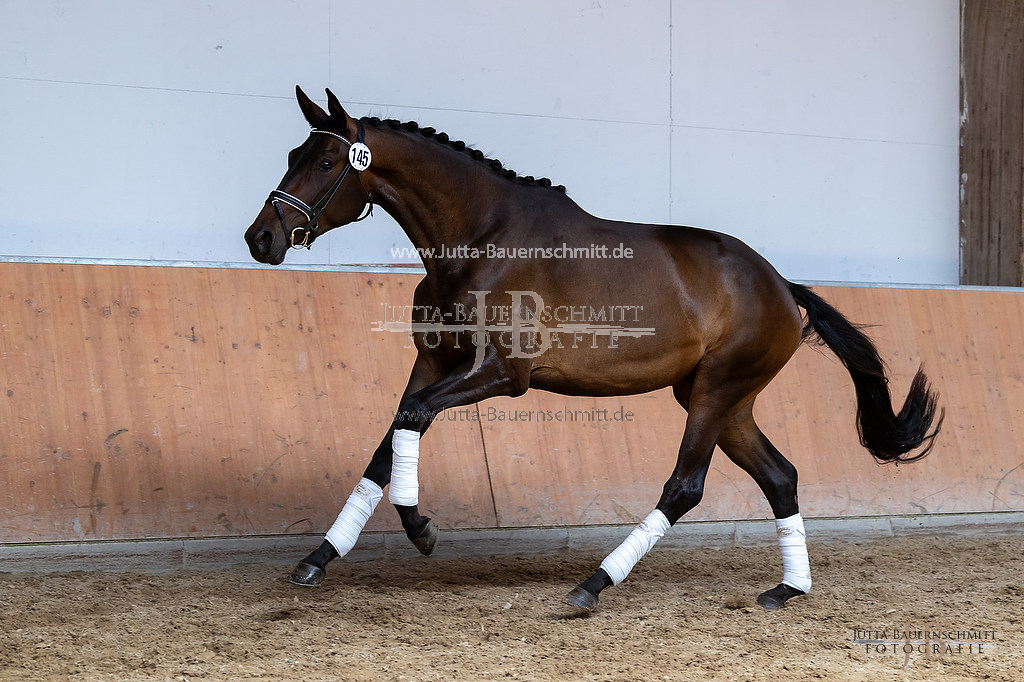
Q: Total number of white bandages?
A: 4